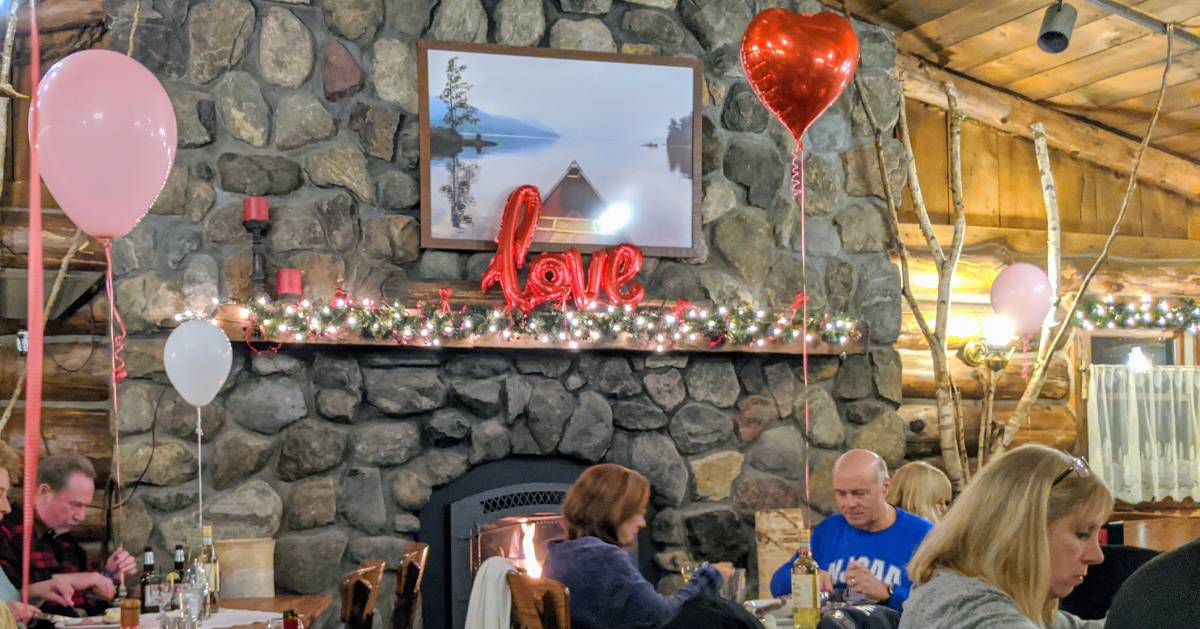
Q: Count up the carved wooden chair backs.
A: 3